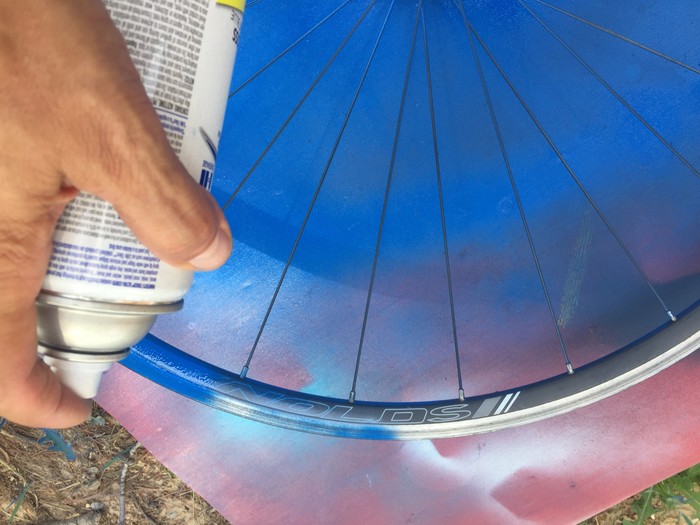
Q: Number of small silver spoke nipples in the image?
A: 5